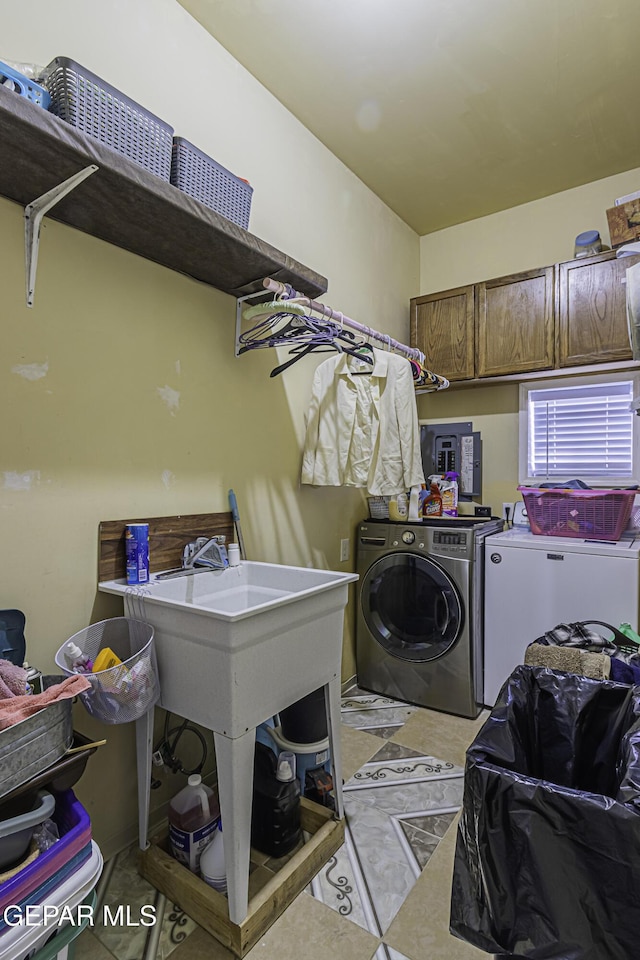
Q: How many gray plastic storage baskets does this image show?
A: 2